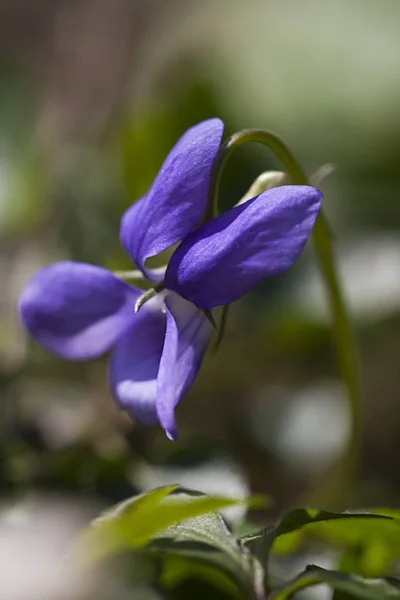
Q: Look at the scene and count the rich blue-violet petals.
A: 5